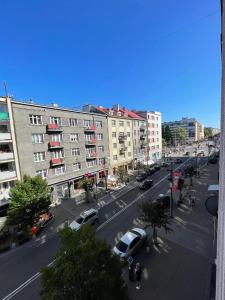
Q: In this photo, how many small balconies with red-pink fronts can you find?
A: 6